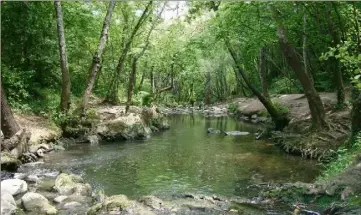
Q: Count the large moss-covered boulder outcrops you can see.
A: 1